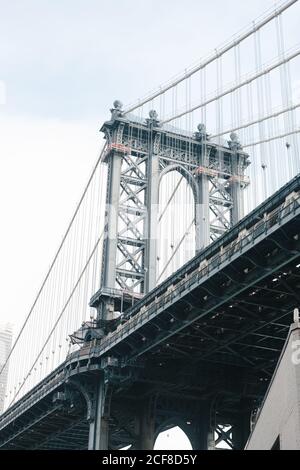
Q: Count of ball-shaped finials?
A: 4